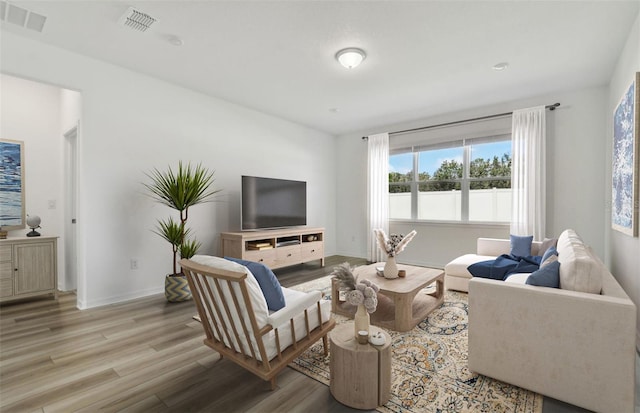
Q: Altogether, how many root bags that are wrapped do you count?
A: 1